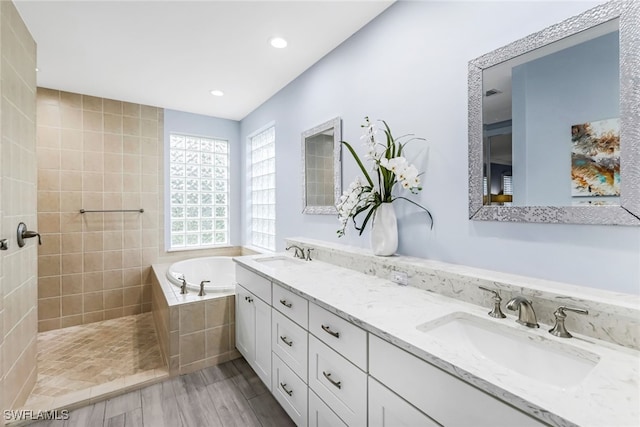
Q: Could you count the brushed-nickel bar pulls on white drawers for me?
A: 5